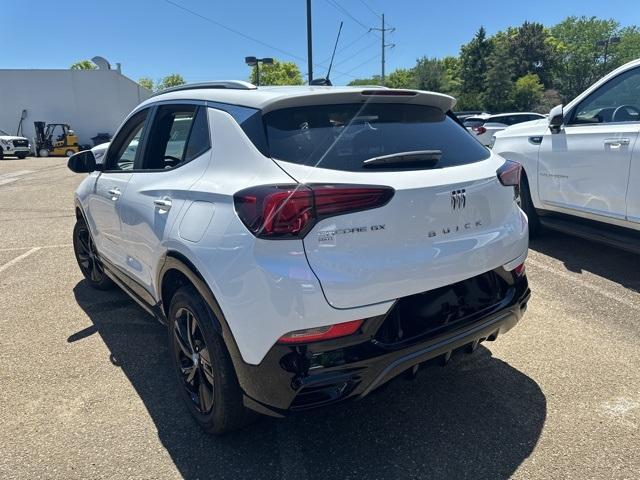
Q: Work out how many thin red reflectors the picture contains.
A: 2